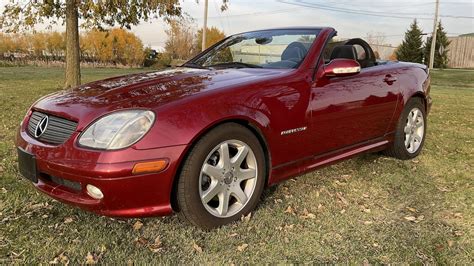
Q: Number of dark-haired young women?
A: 0